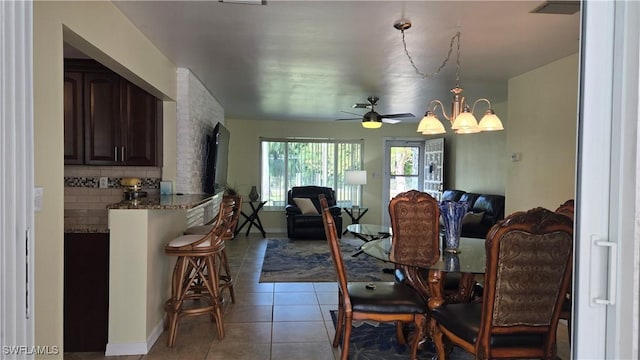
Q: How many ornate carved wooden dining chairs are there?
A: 4